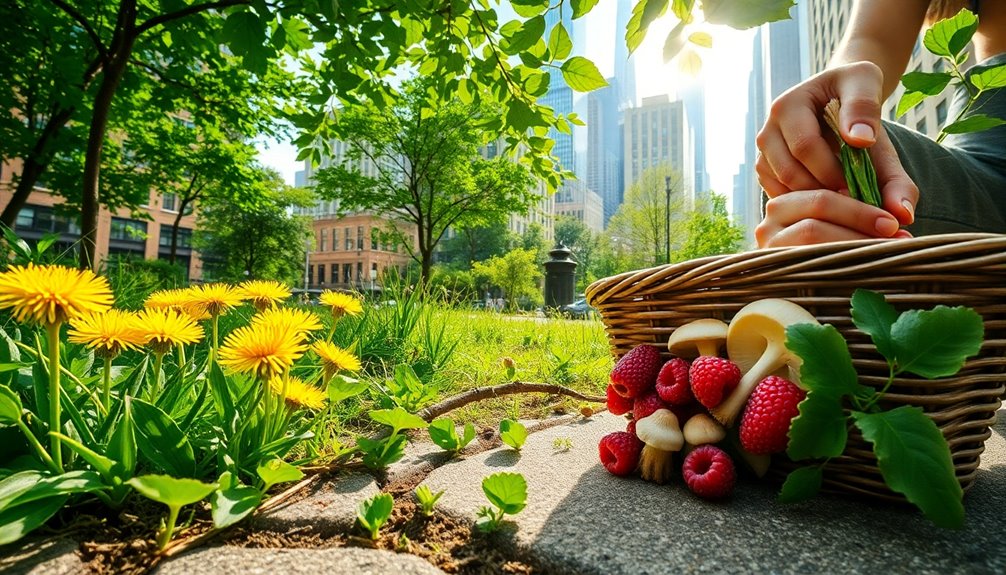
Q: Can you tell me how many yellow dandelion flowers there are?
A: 11